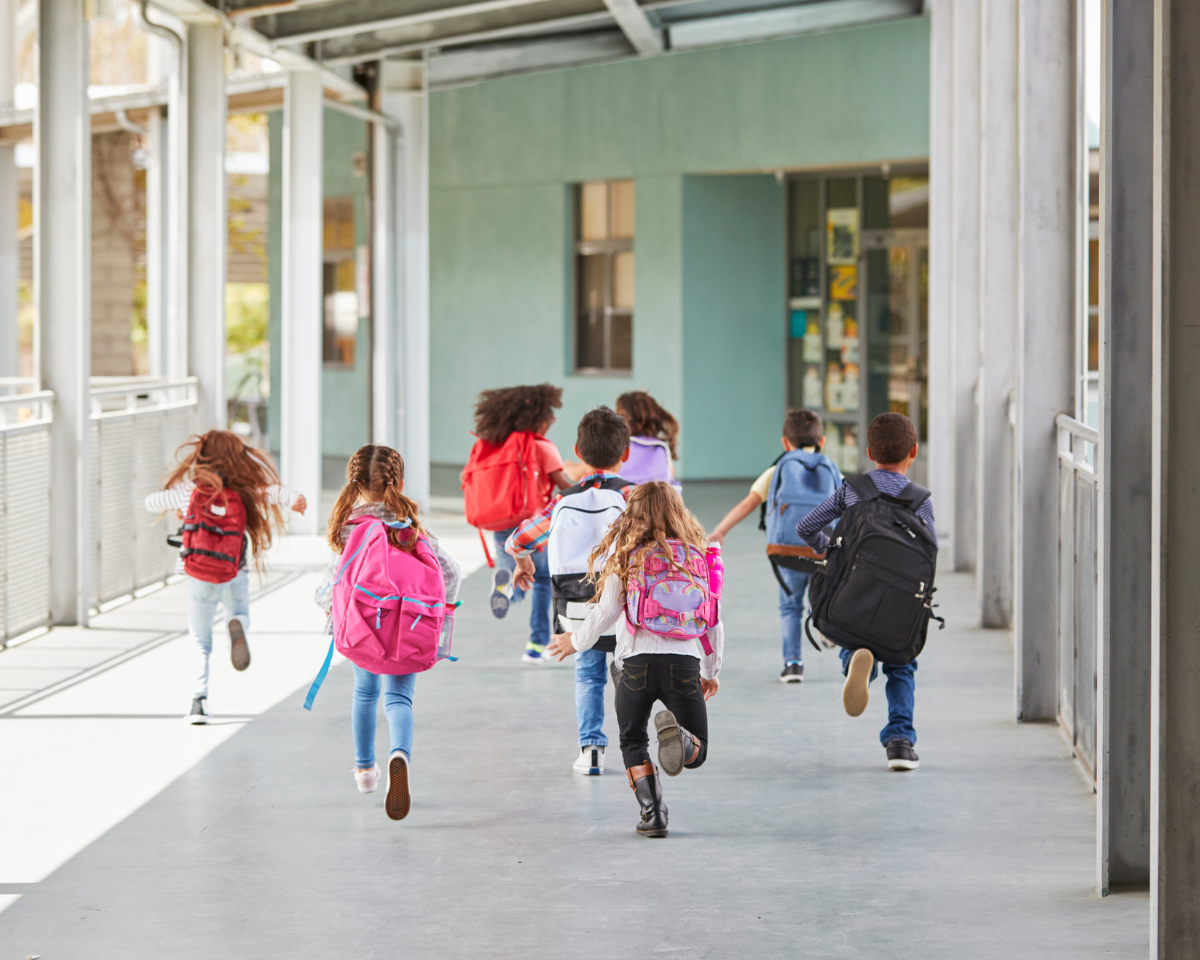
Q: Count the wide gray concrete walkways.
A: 1